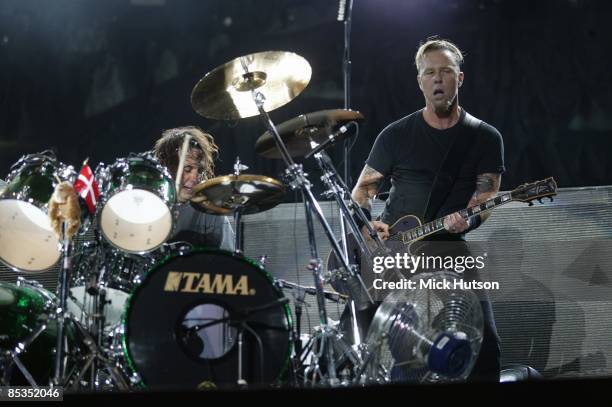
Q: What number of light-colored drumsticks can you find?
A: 1